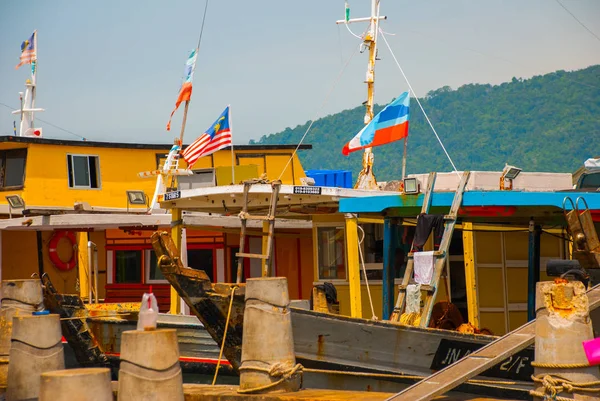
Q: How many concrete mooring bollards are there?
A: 6